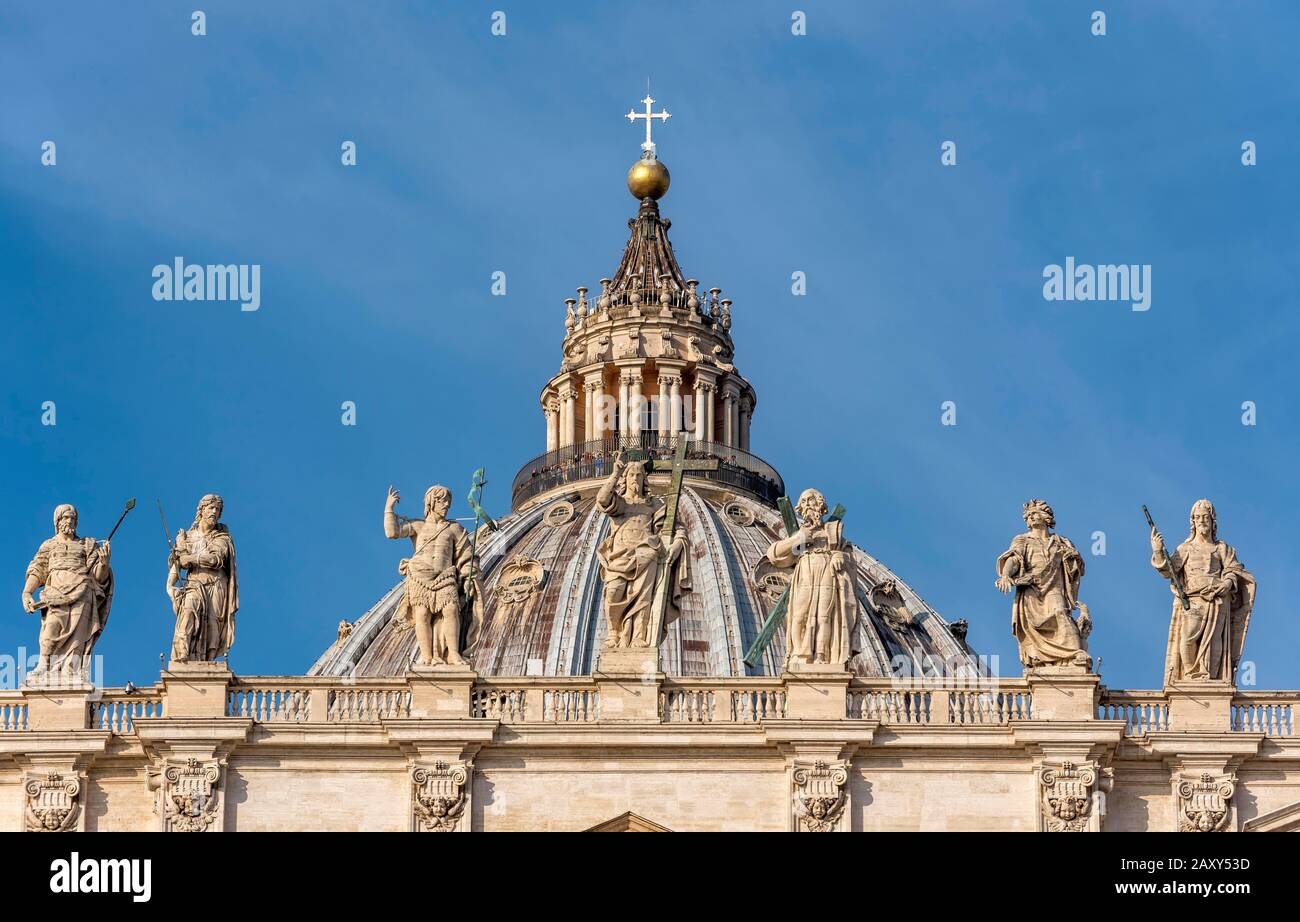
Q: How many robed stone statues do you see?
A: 7